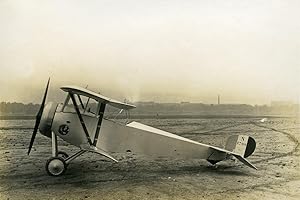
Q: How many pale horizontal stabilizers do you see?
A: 1